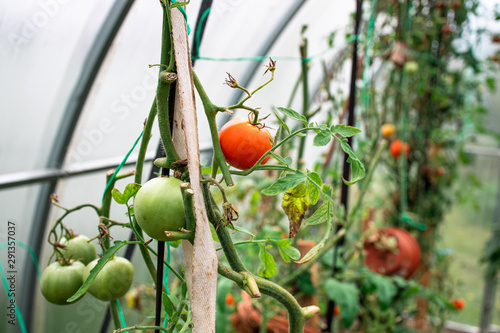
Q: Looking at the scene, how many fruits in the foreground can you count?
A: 5